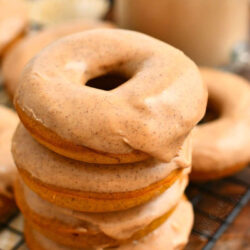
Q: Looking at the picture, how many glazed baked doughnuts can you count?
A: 8